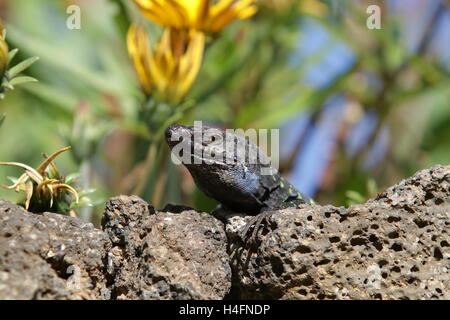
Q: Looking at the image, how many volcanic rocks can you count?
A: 3